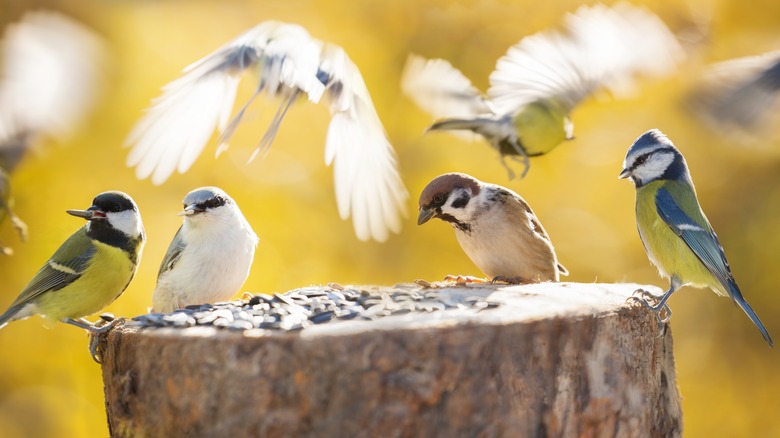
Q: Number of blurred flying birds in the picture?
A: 4